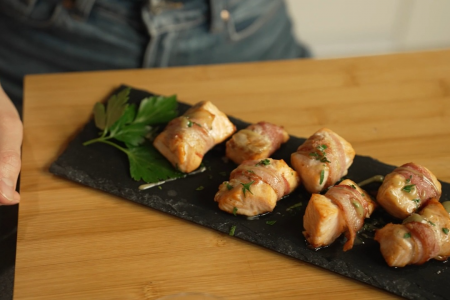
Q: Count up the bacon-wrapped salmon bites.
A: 7